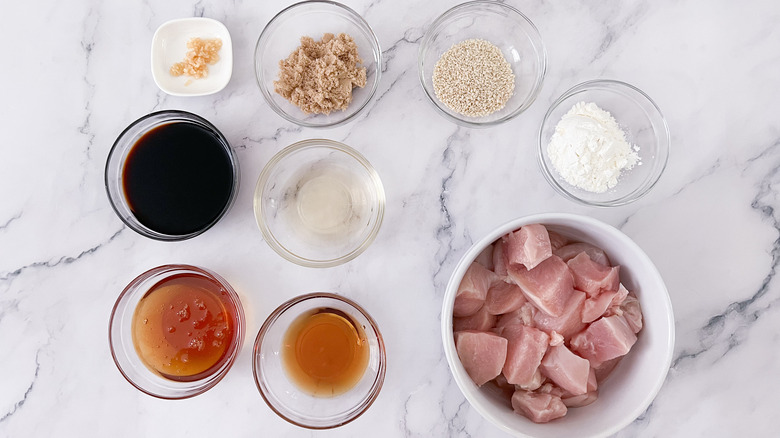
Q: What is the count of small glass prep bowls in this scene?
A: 7